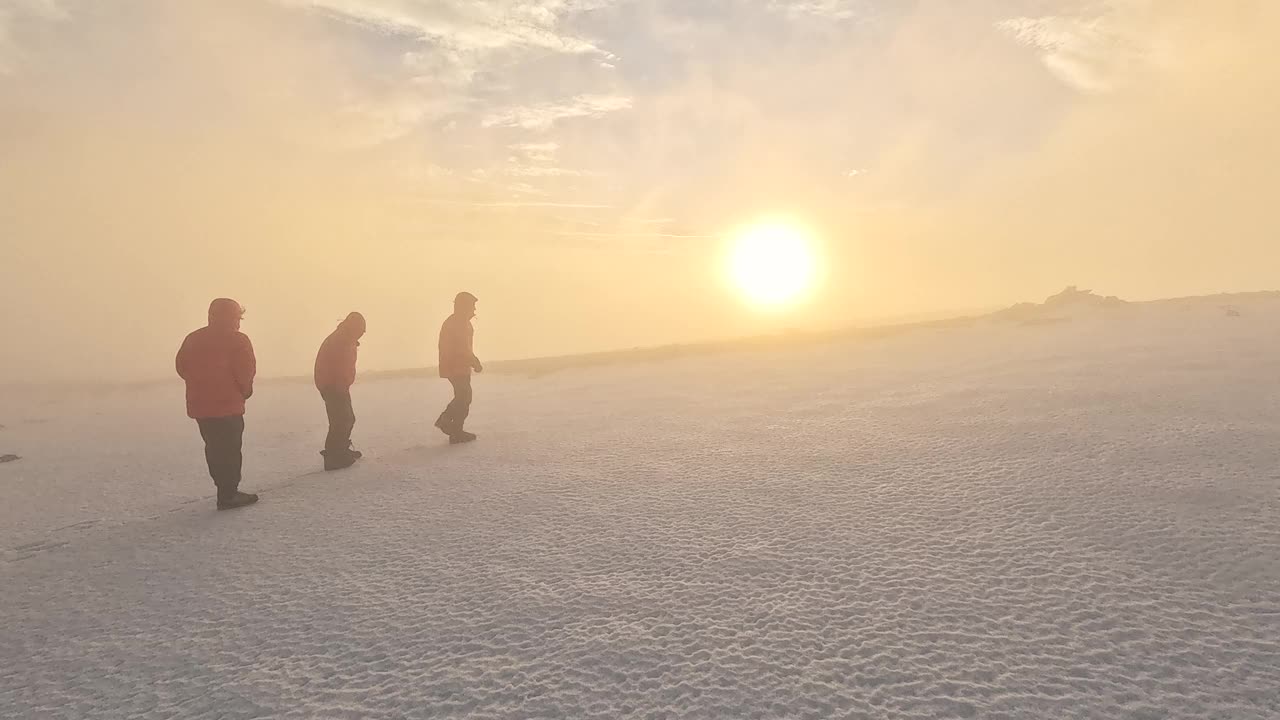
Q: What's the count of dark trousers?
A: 3